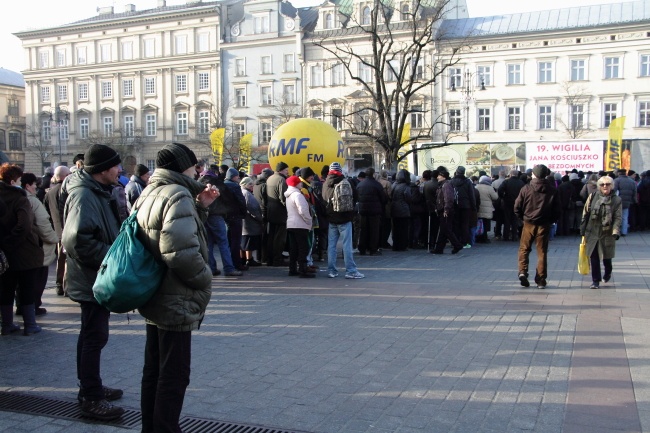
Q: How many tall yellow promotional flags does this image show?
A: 4